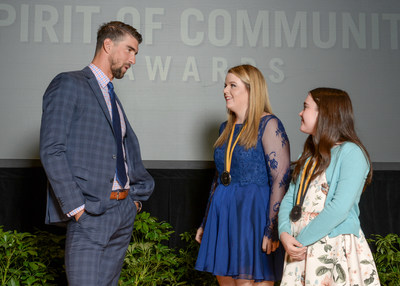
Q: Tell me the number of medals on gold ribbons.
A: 2